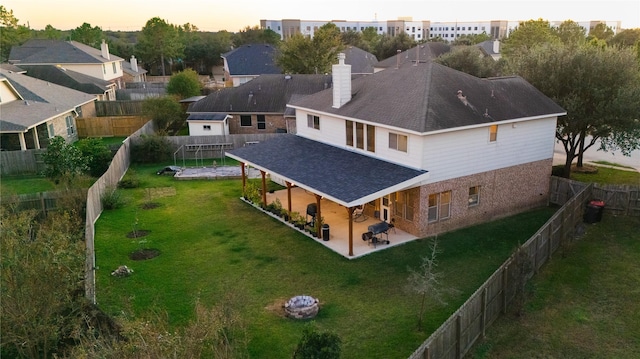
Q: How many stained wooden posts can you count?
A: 5